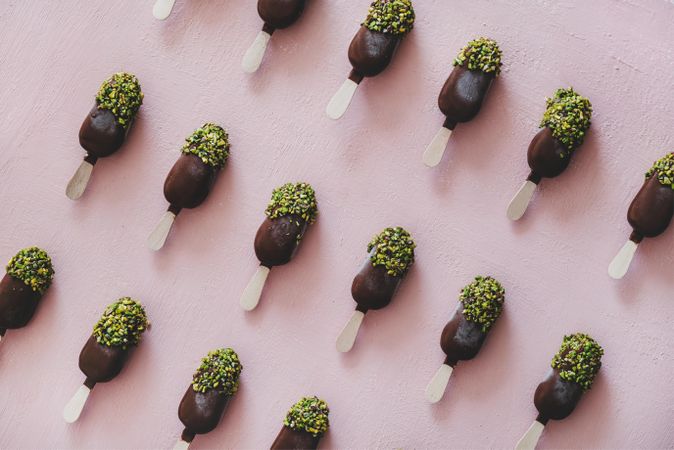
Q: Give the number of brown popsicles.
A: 15